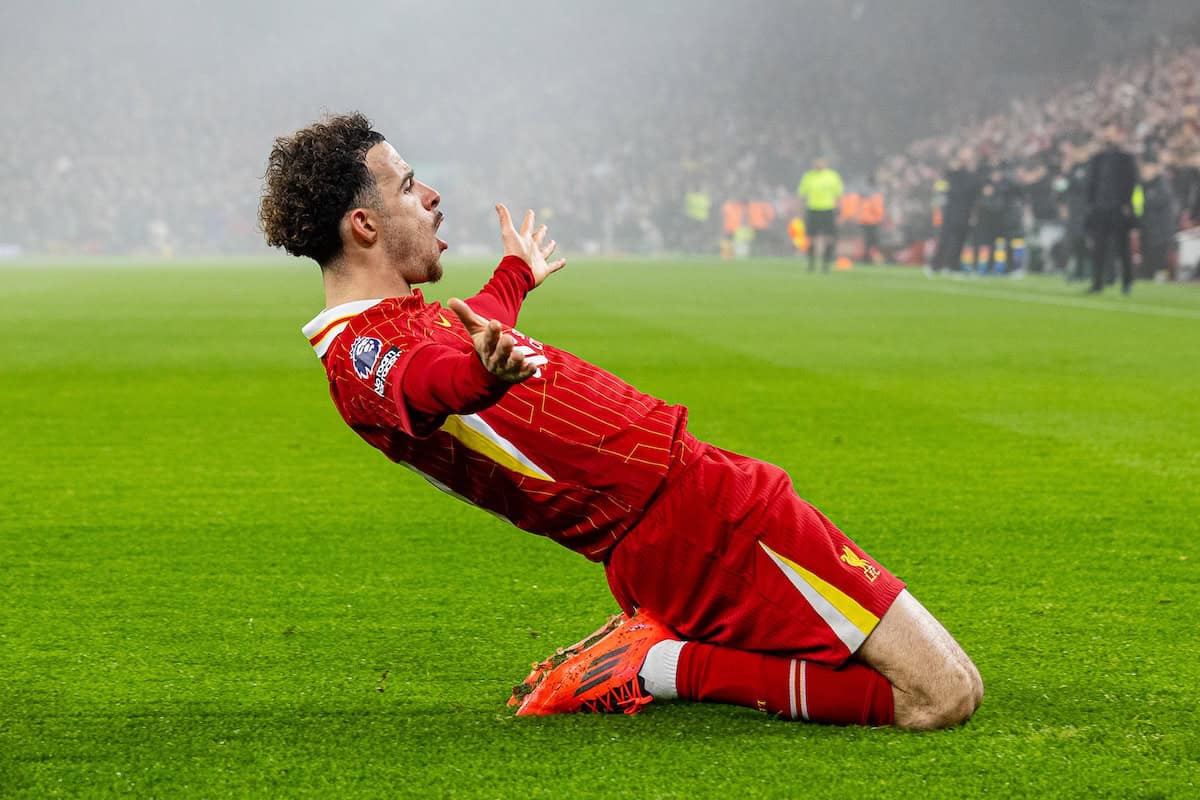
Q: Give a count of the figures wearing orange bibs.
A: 4